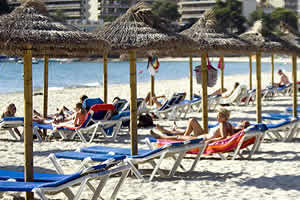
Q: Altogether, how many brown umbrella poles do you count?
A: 12